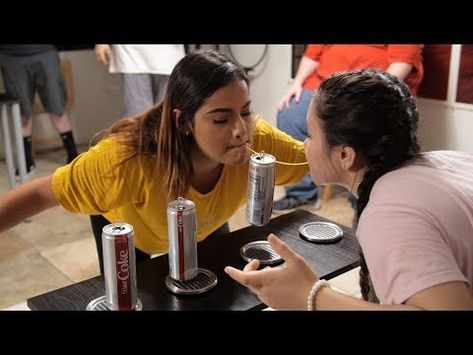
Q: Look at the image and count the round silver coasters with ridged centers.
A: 4